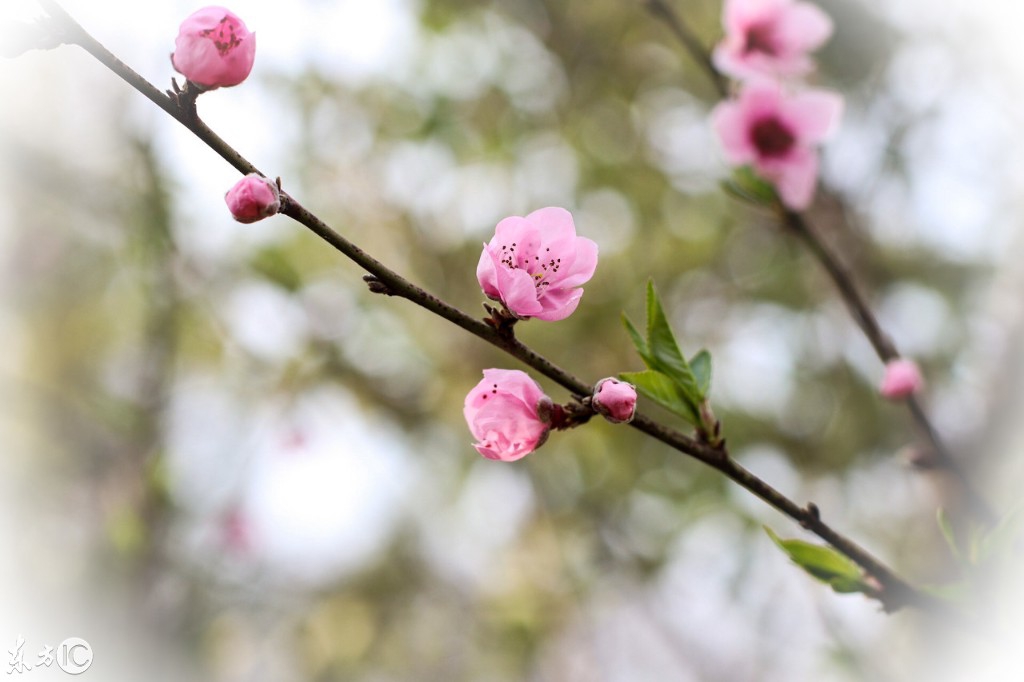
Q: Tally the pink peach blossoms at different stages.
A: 8